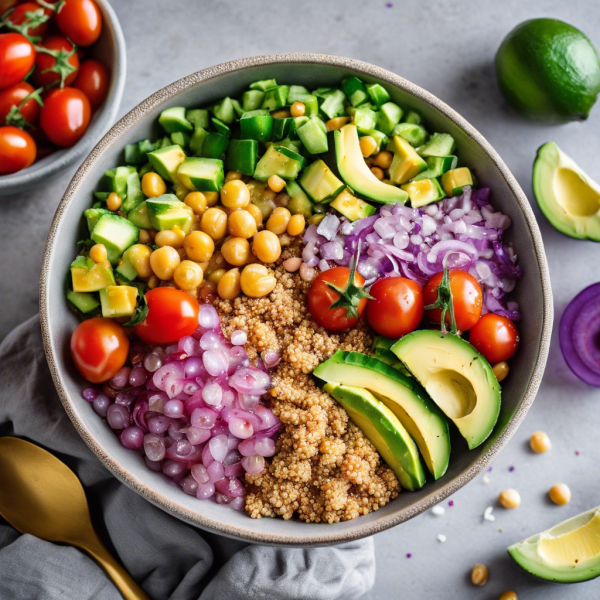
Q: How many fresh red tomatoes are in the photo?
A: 14